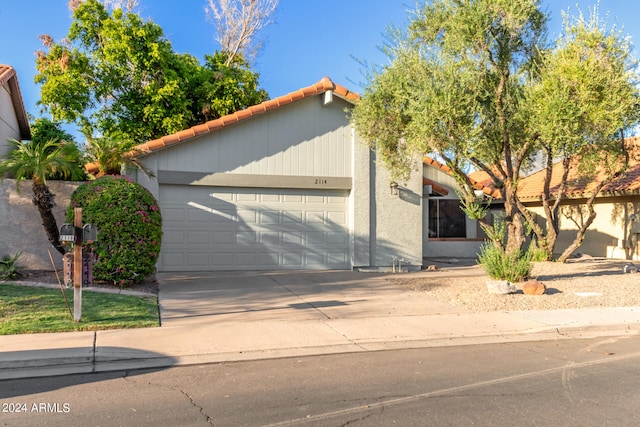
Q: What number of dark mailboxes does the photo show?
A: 2